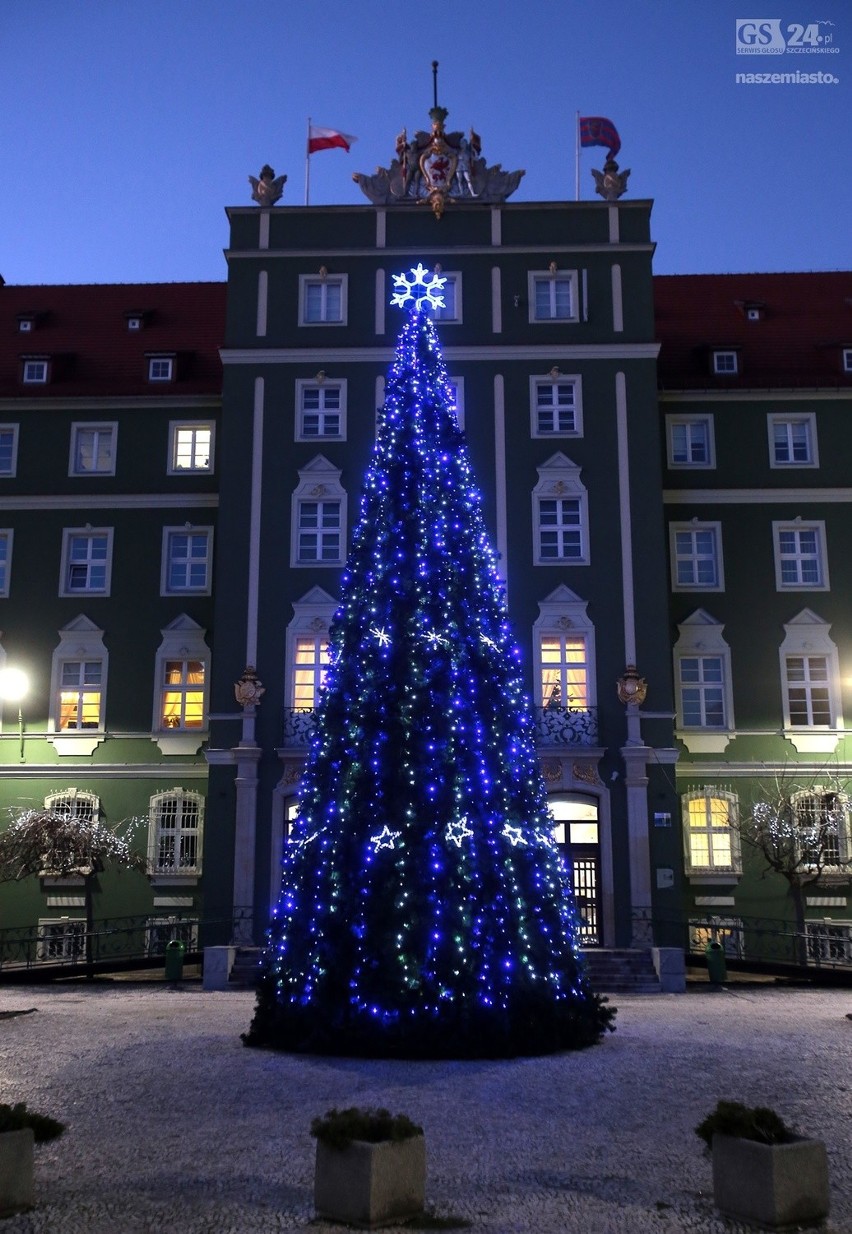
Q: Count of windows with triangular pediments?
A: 8